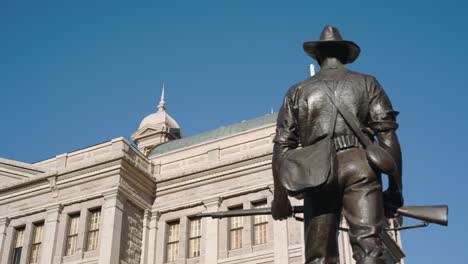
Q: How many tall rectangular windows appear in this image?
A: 8